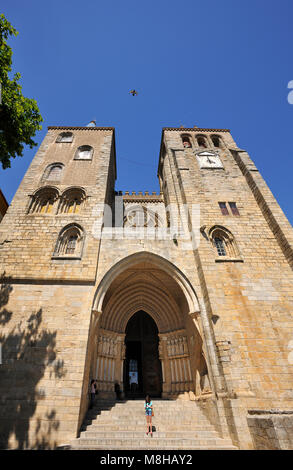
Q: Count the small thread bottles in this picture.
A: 0